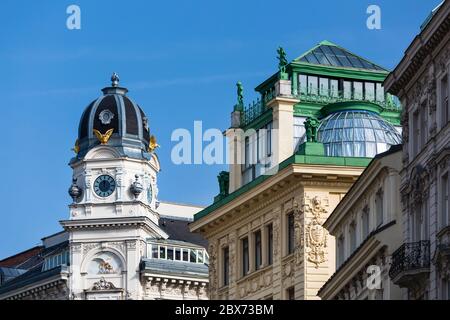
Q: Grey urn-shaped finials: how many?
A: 2